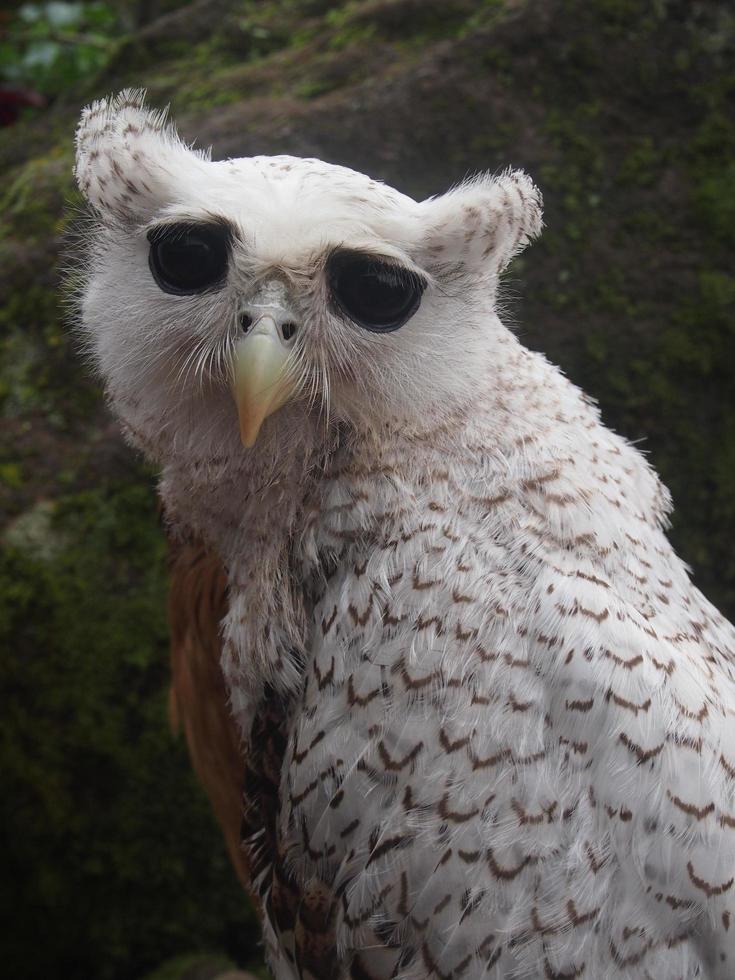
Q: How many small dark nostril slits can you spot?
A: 2